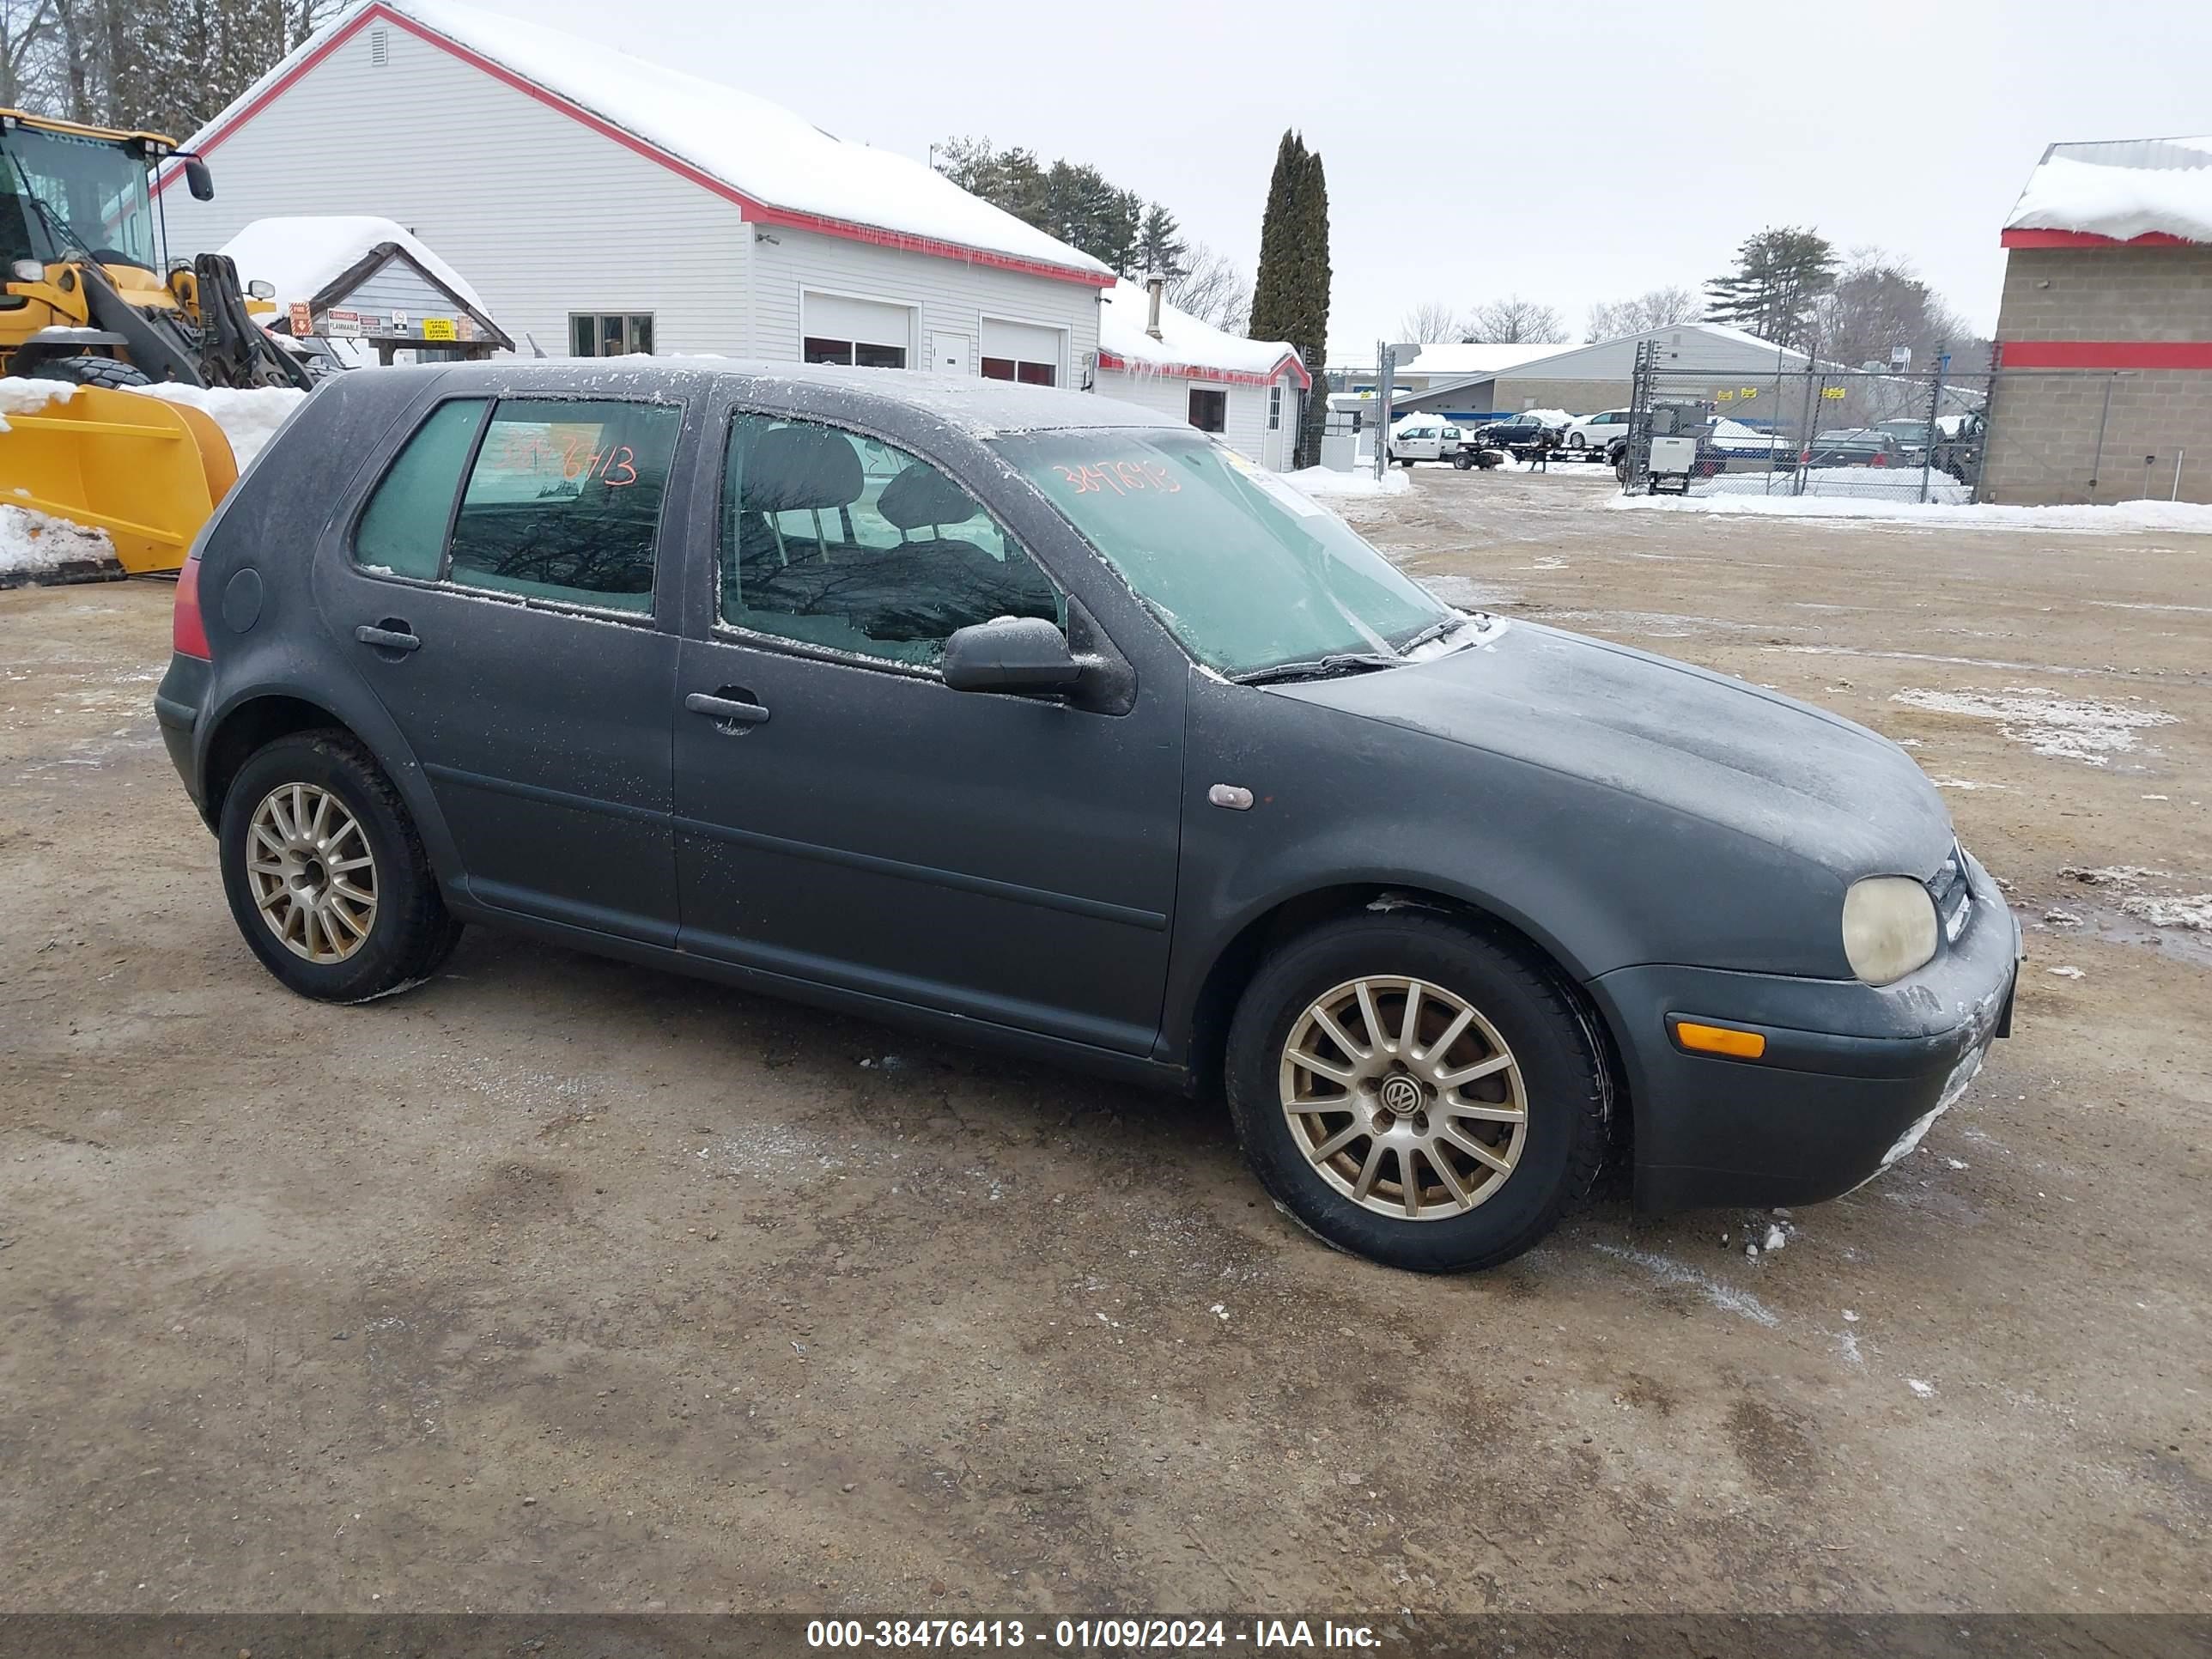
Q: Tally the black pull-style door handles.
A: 2